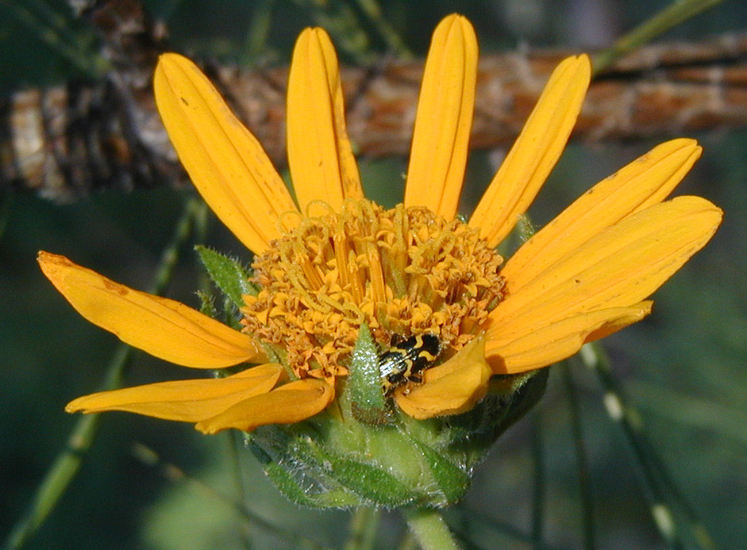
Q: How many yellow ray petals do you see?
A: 11